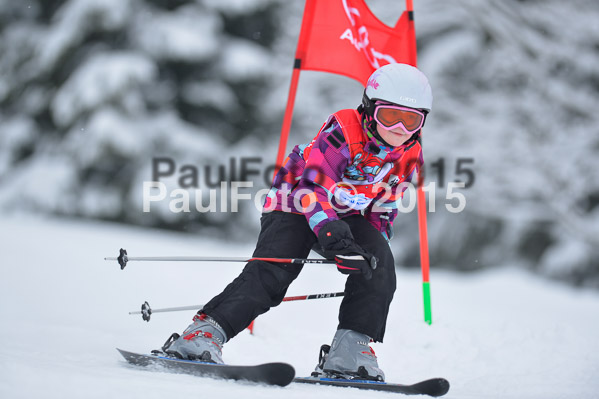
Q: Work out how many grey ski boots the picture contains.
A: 2